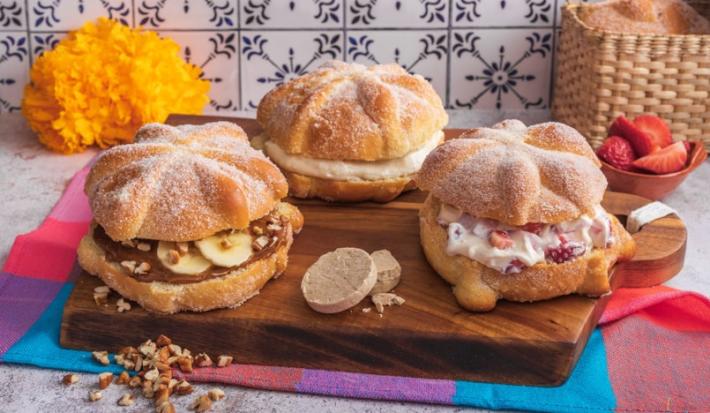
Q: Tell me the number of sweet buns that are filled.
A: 3